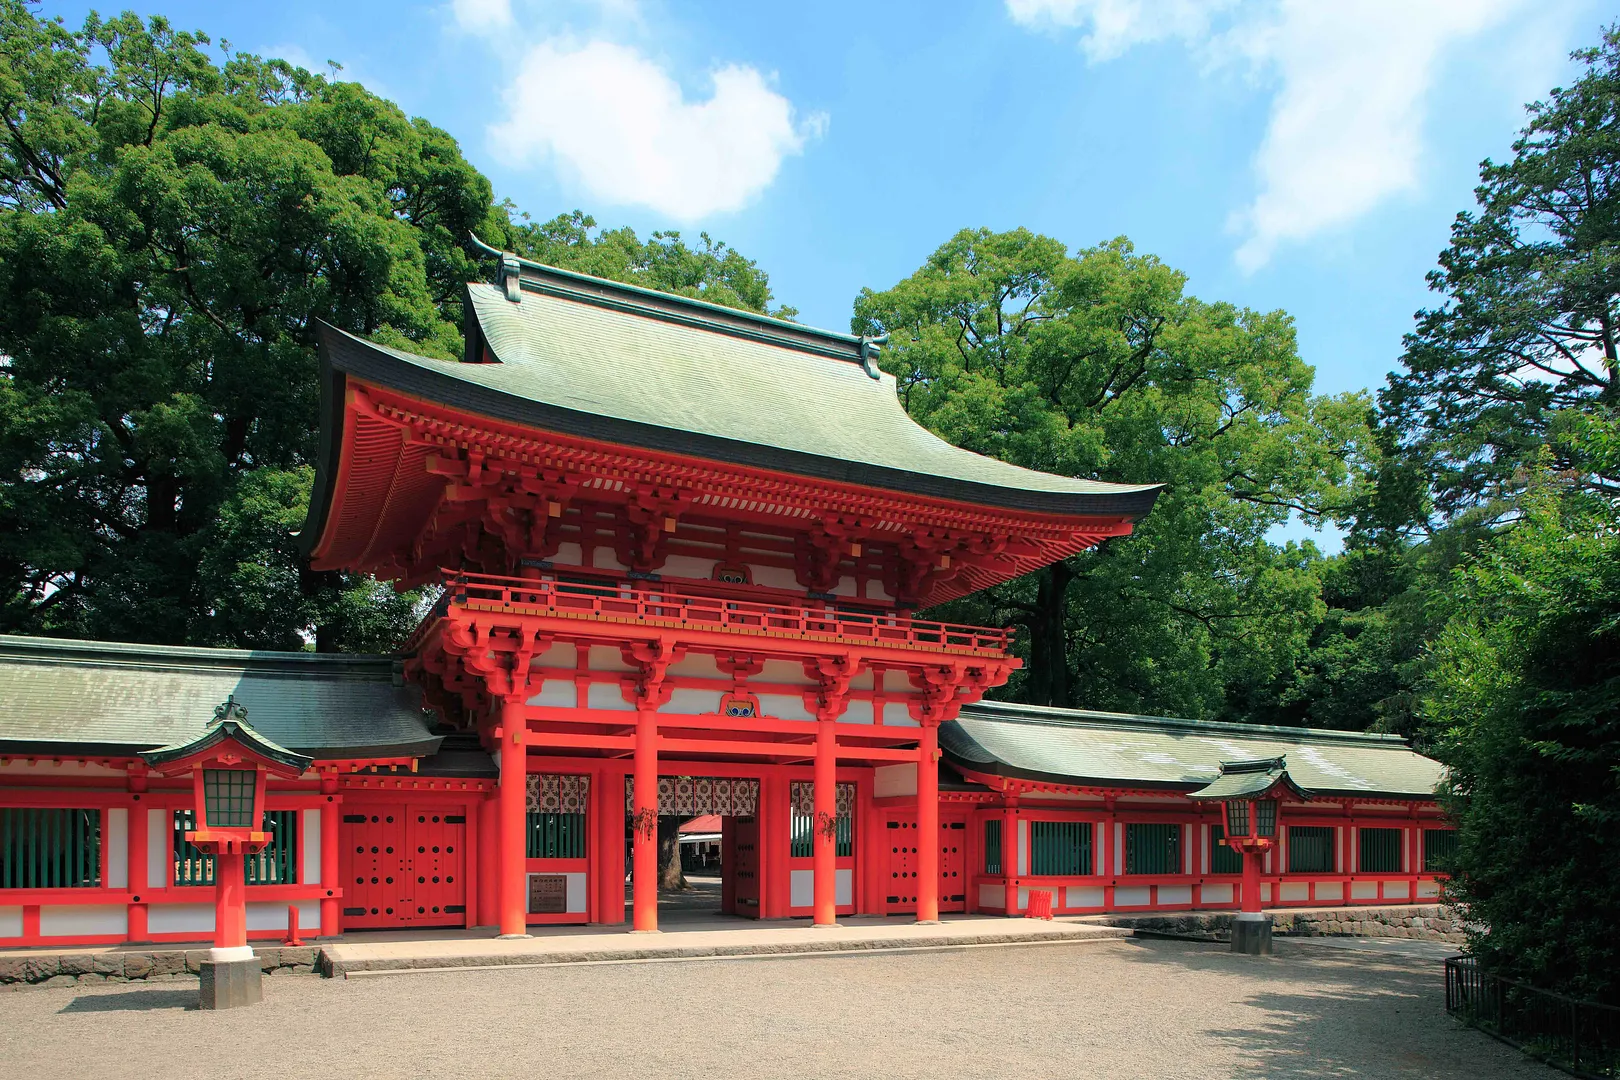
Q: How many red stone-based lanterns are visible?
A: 2